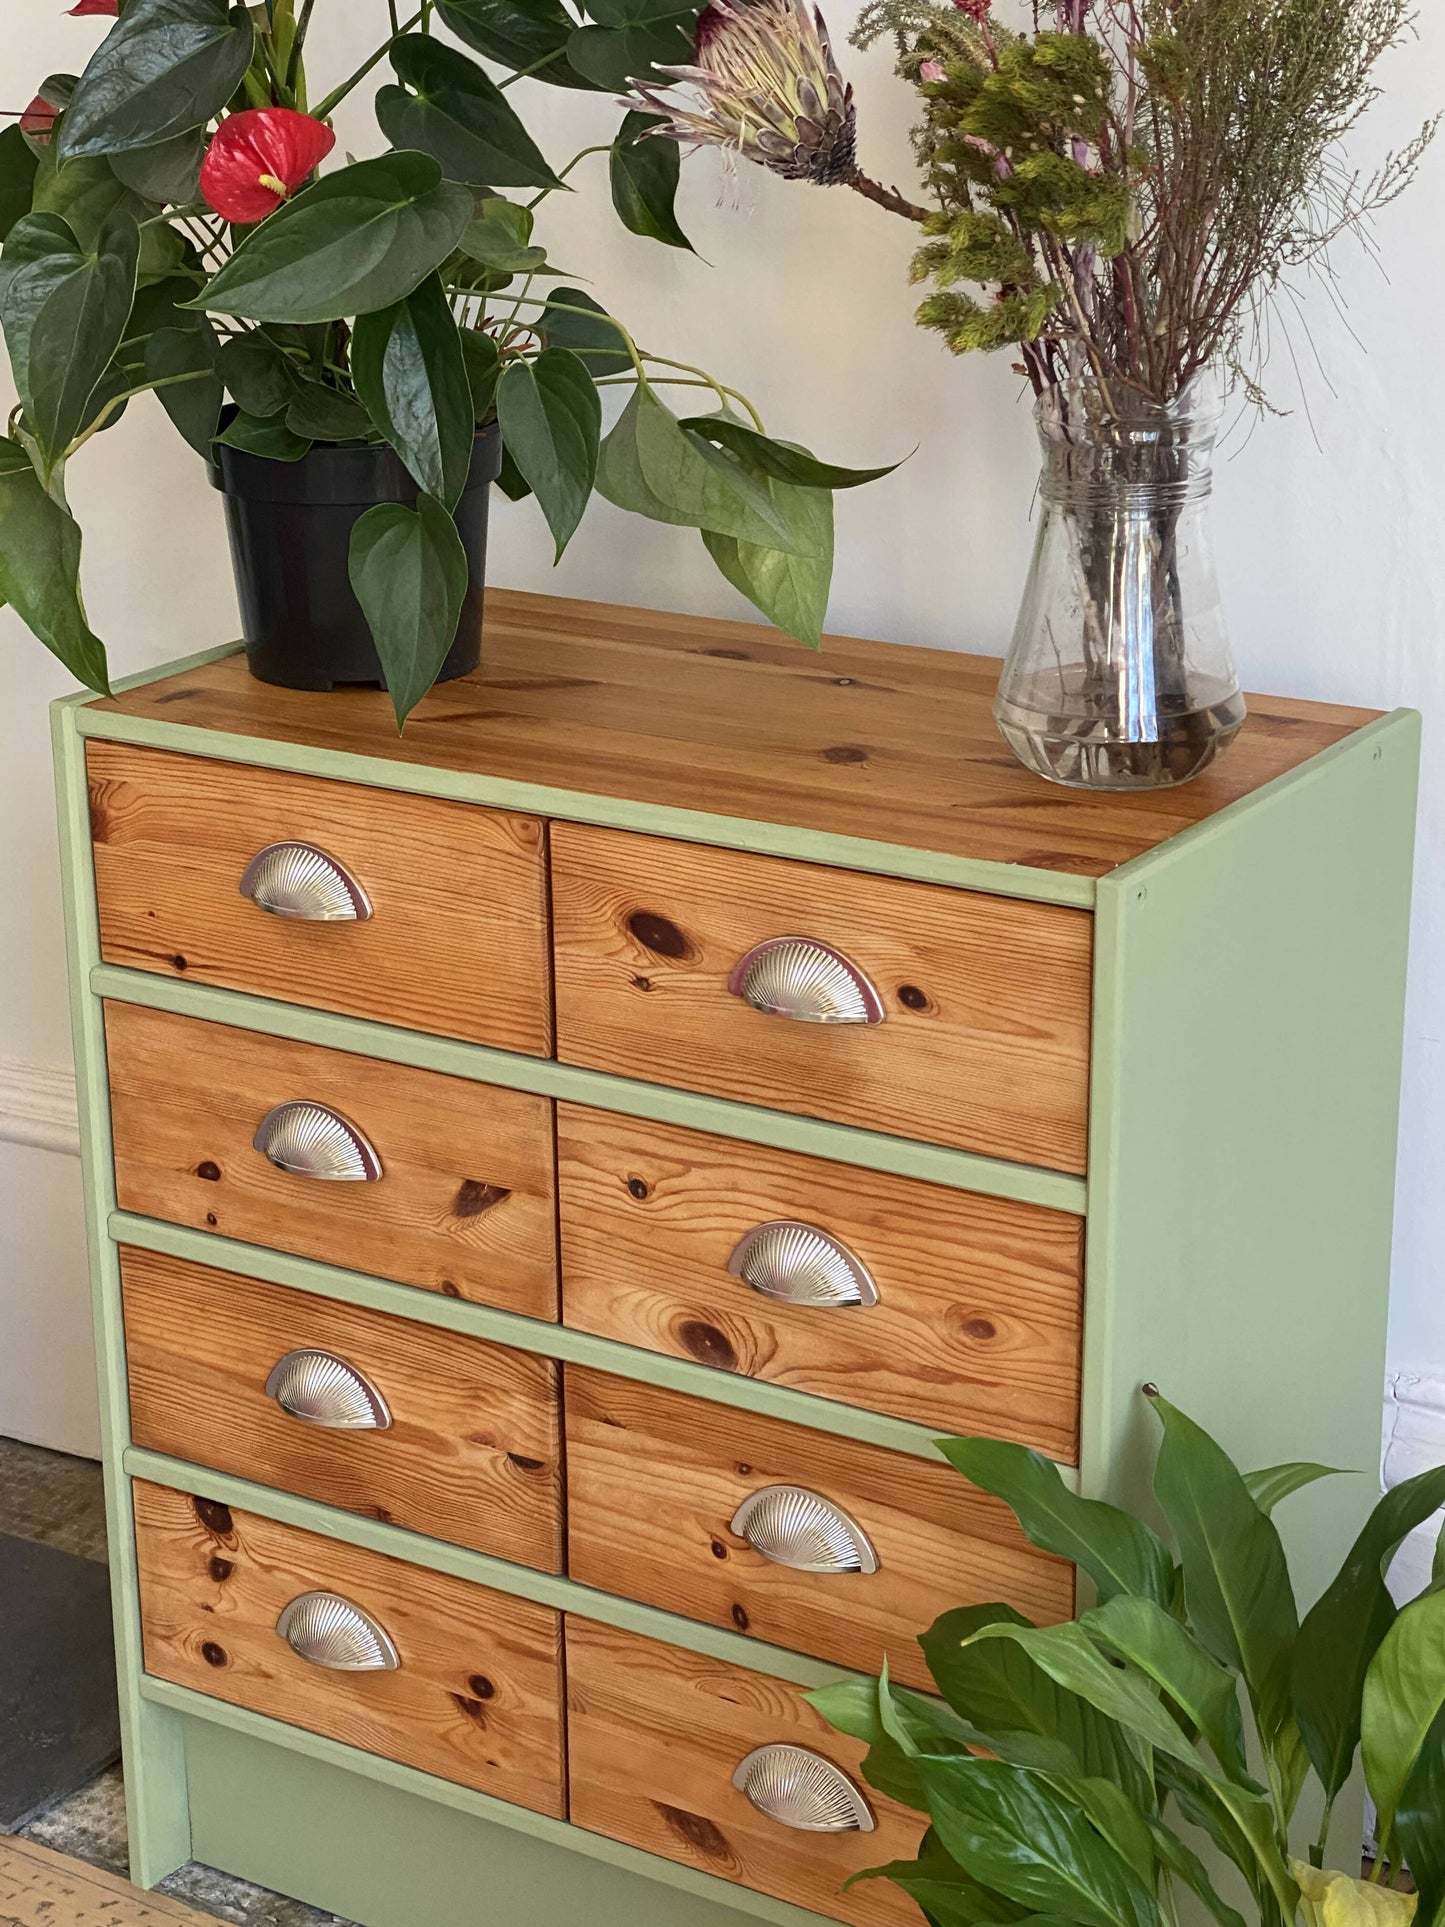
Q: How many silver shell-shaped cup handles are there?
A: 8